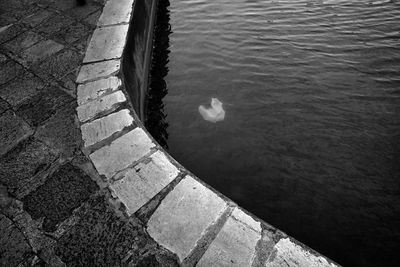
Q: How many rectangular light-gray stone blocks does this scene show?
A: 11